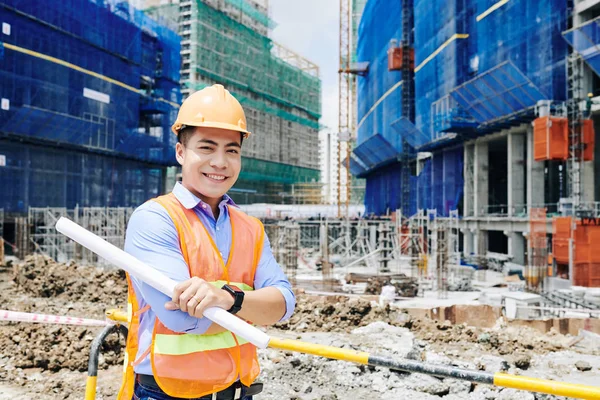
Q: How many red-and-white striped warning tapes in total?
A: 1